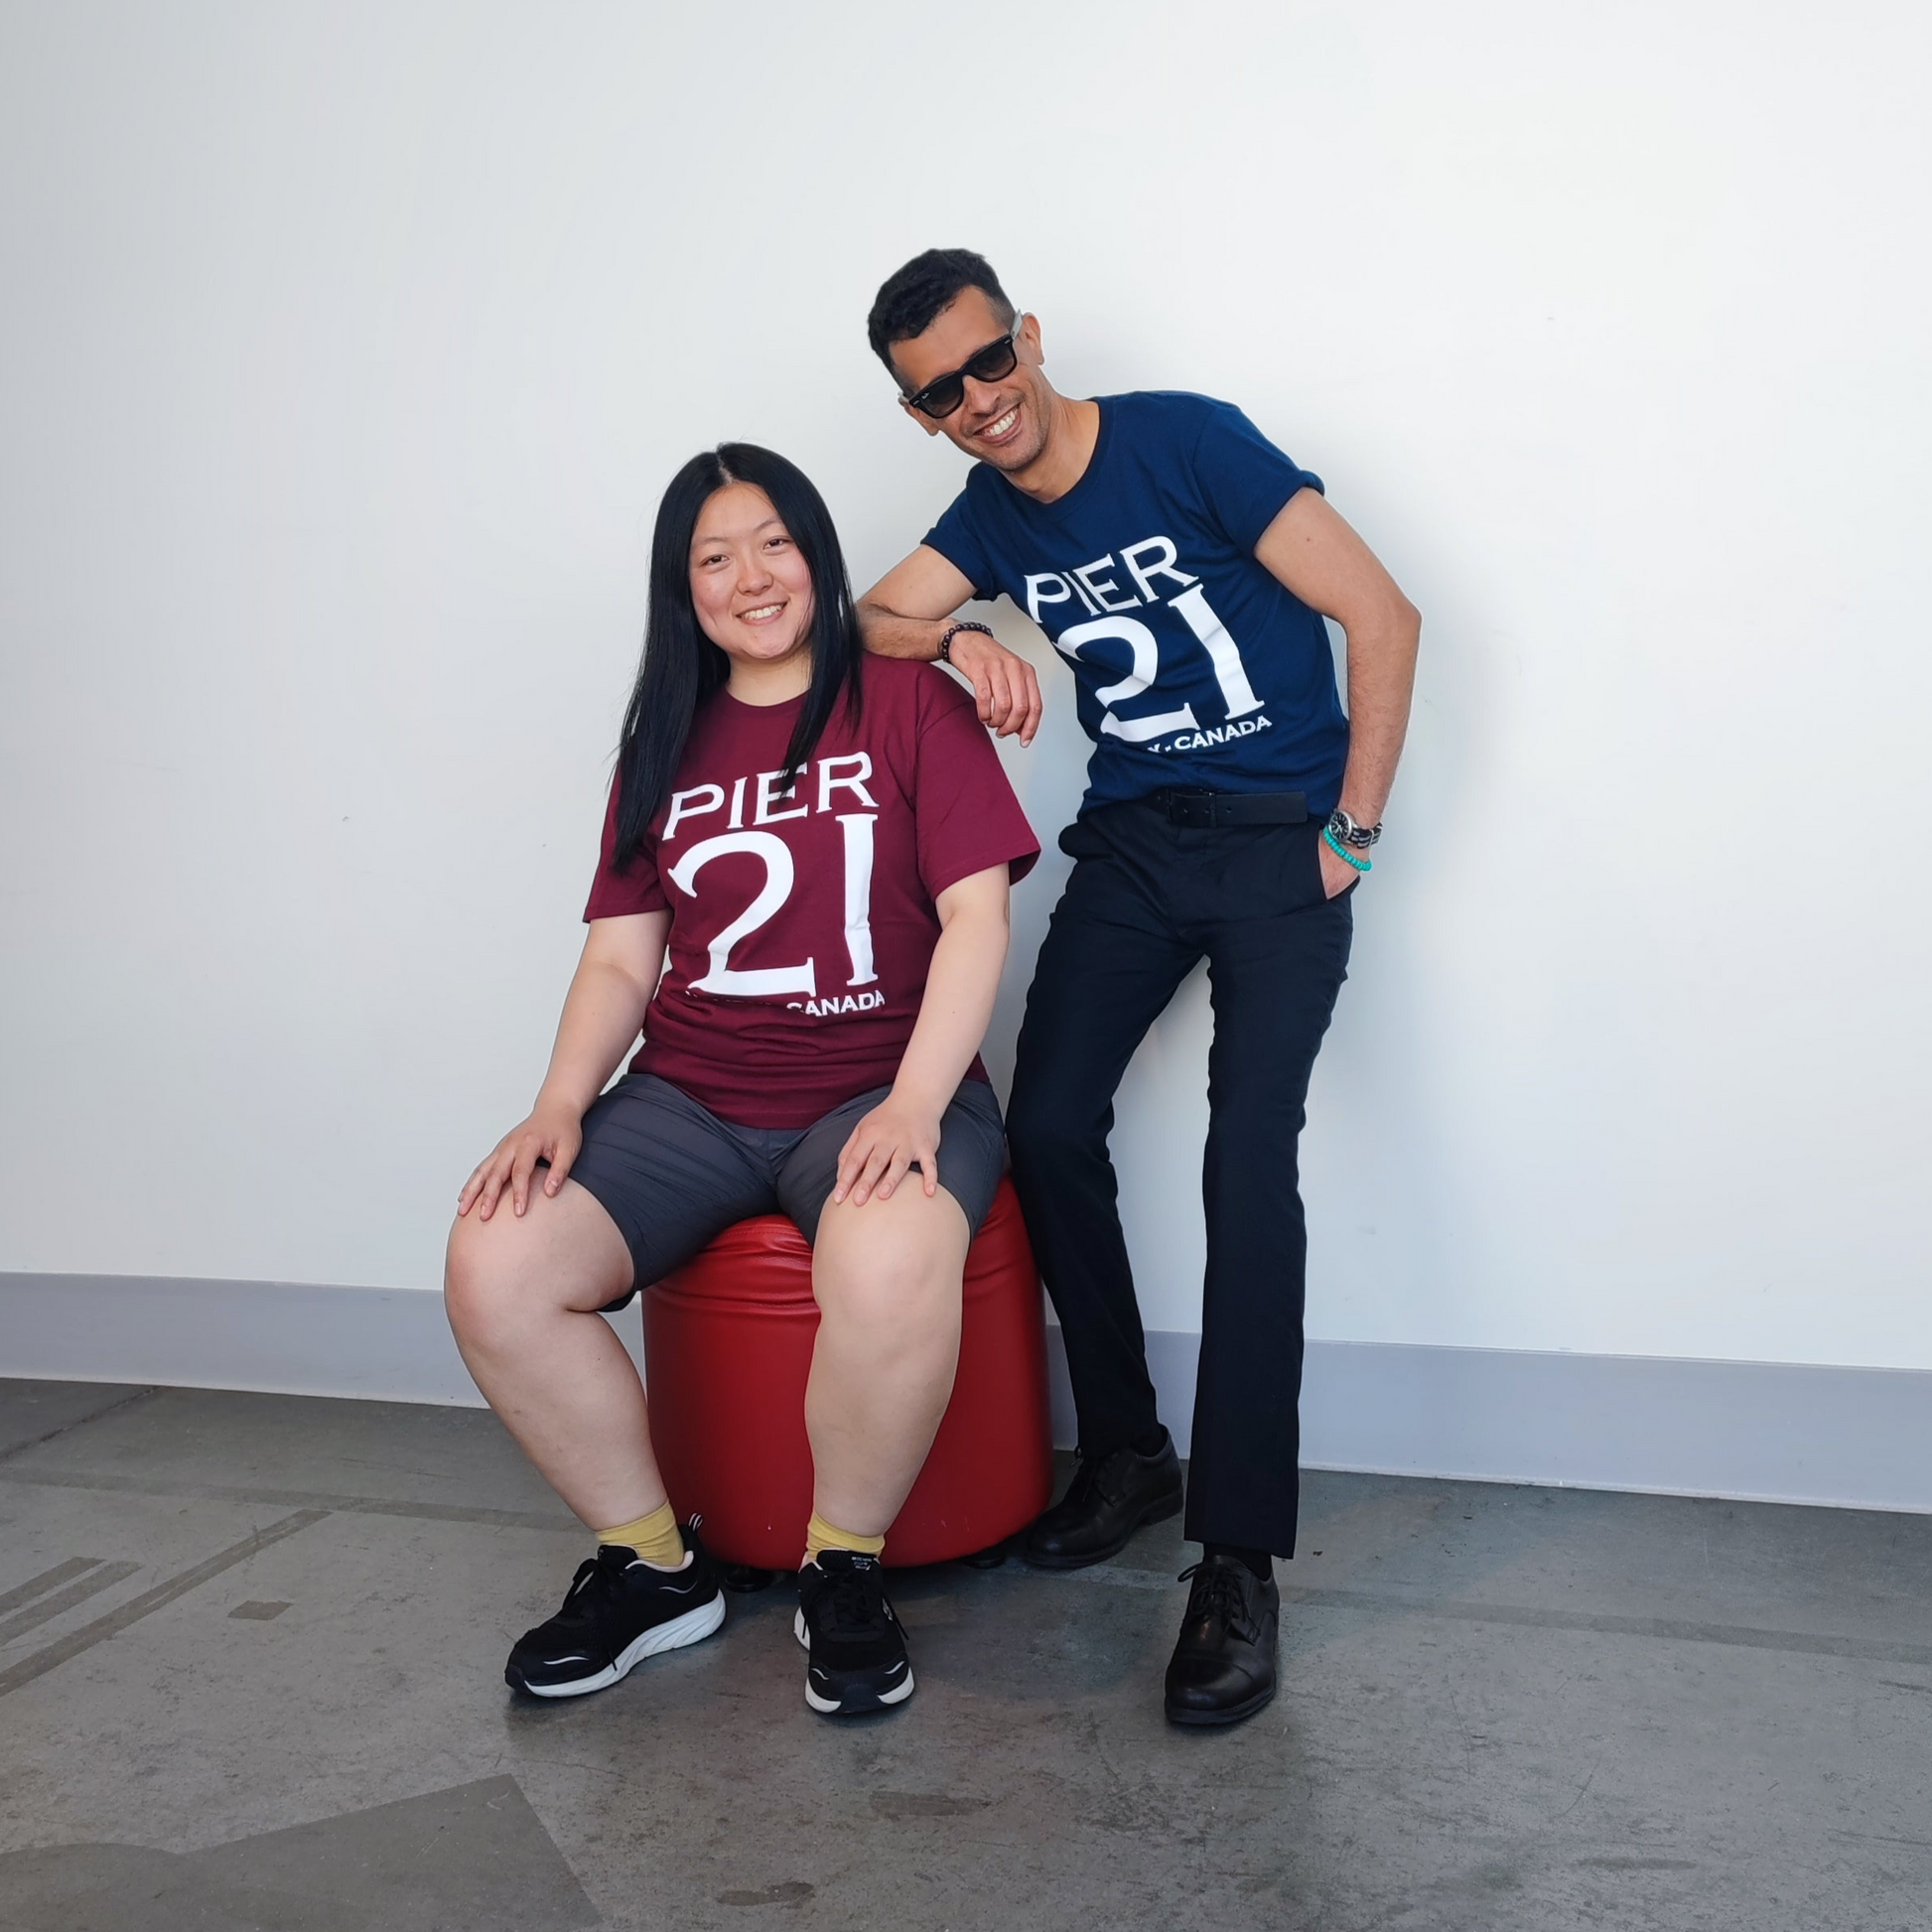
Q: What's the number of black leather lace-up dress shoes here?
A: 2